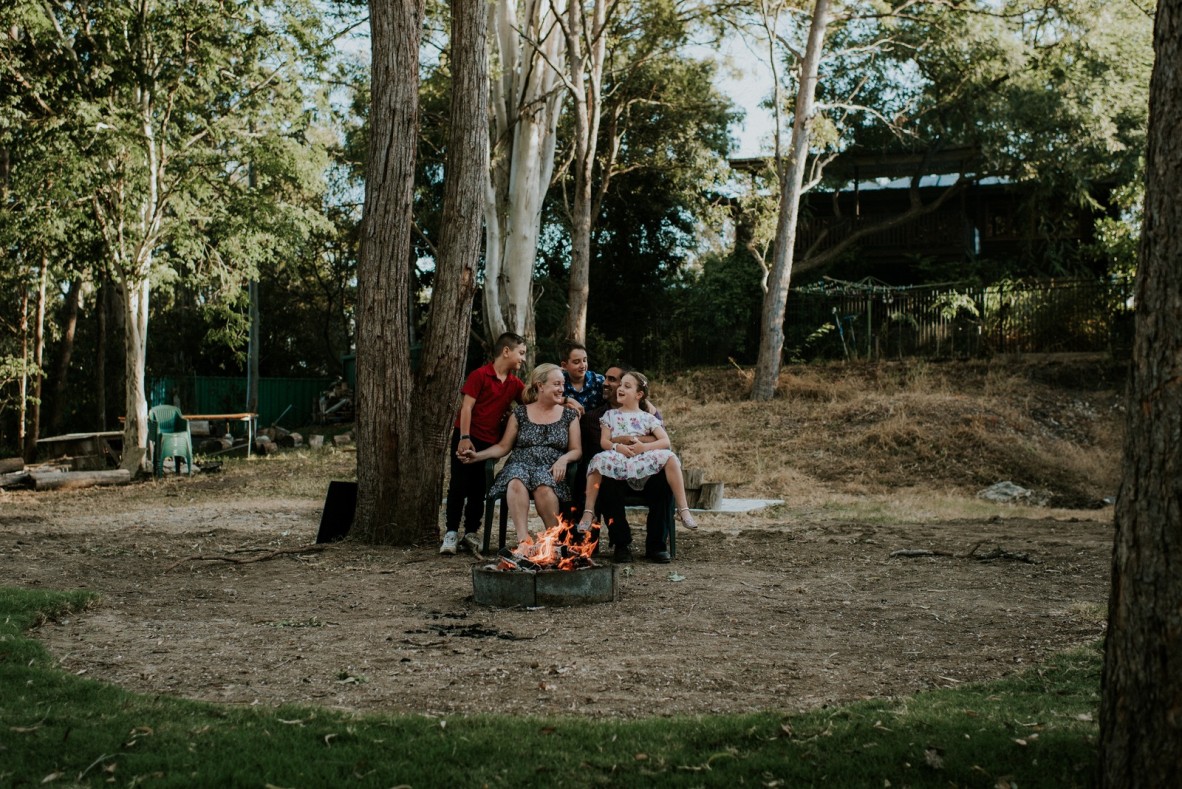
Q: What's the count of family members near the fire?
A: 5